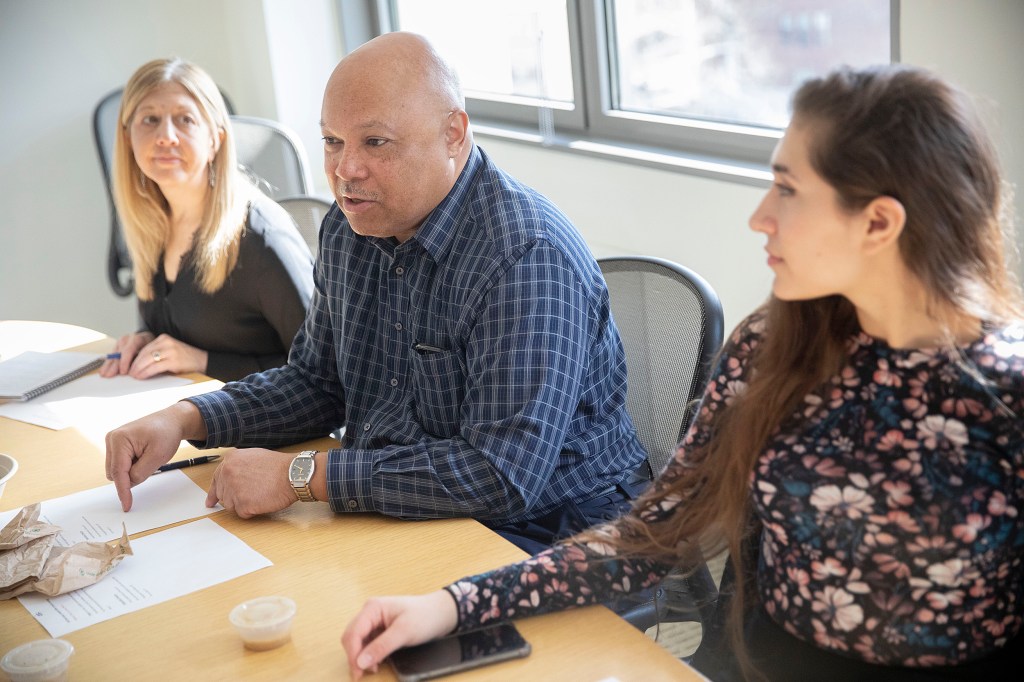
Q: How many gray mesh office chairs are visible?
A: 4